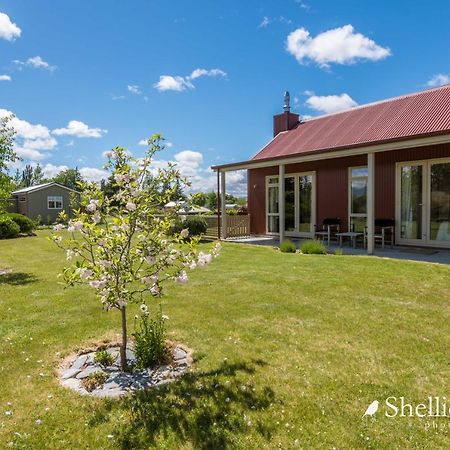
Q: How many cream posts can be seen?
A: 3